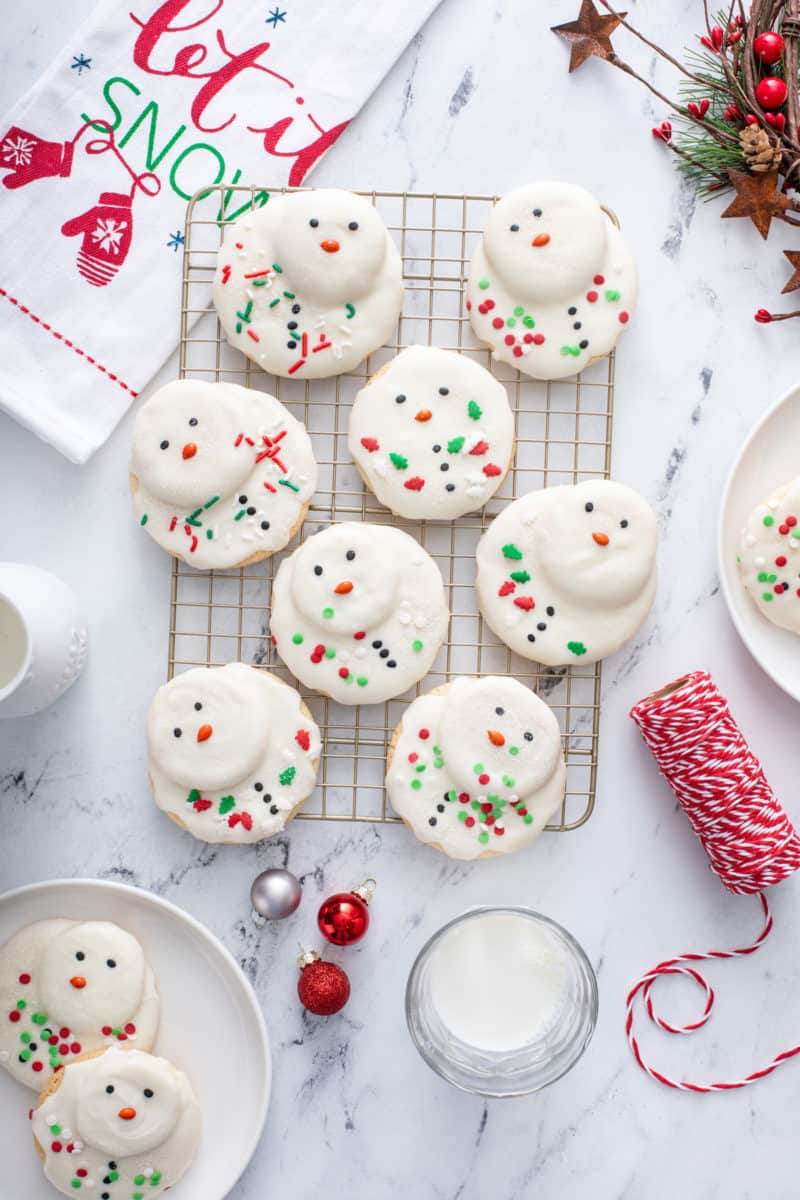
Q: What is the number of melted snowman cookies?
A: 11